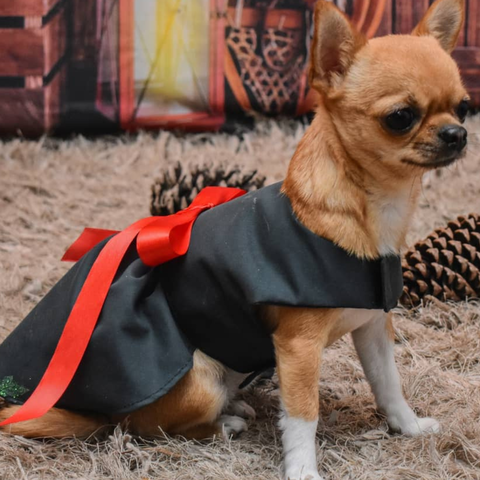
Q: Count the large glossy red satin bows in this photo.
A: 1